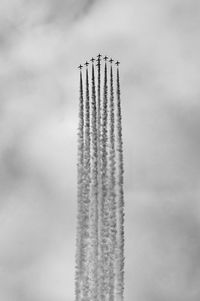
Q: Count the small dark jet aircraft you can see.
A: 9